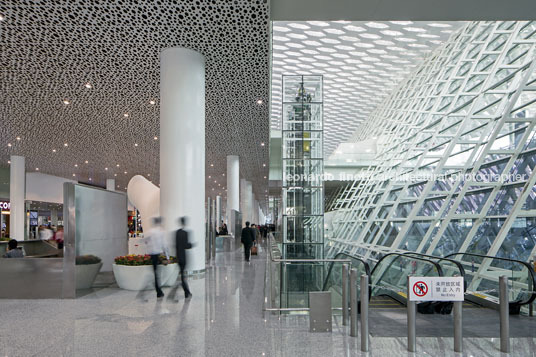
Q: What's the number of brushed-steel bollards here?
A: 6